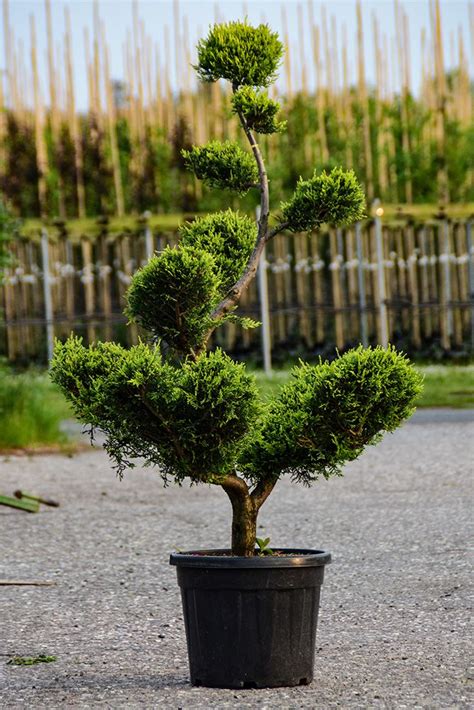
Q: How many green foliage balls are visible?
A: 8